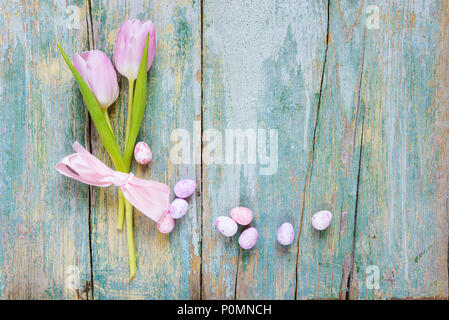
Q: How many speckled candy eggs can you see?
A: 9